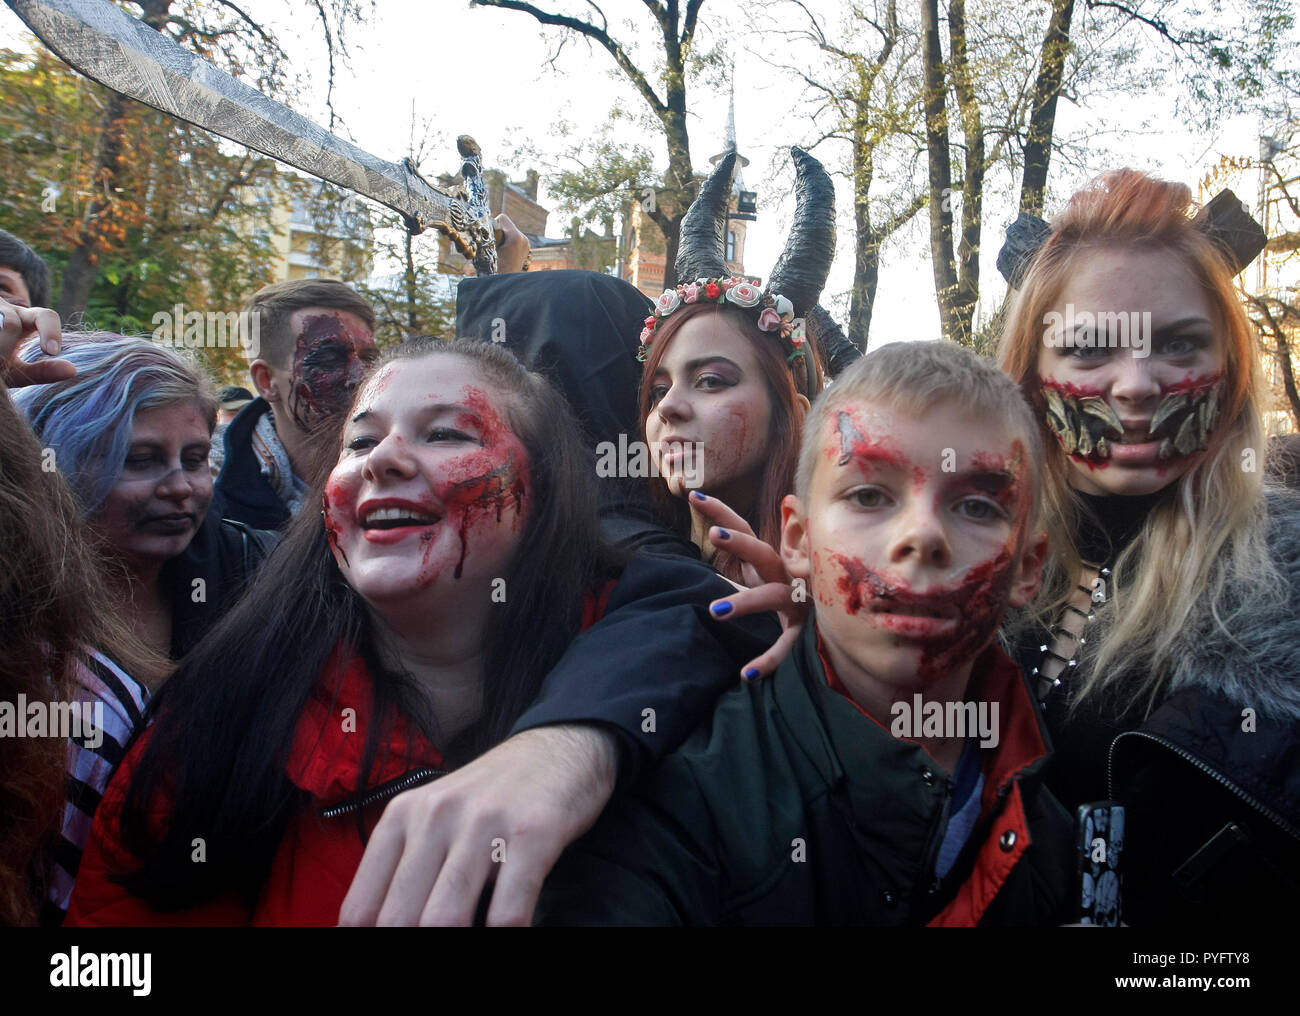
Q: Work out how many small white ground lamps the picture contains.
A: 0